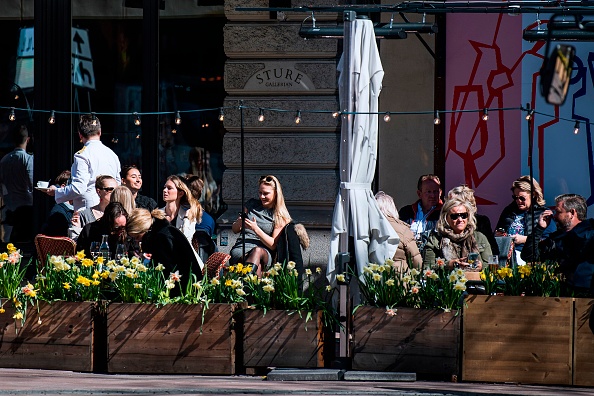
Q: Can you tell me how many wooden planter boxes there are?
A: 6